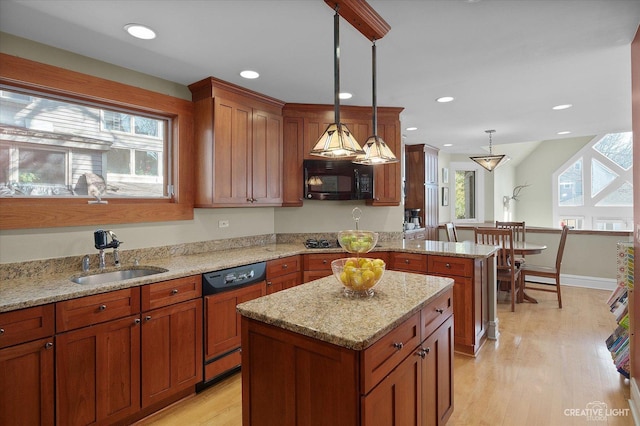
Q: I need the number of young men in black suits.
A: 0